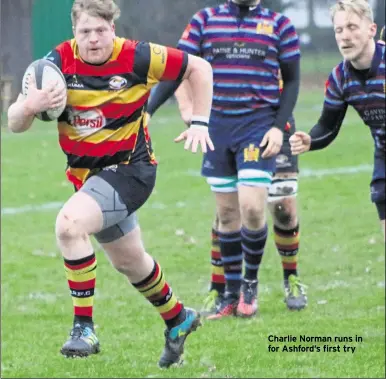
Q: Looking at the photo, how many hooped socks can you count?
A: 6